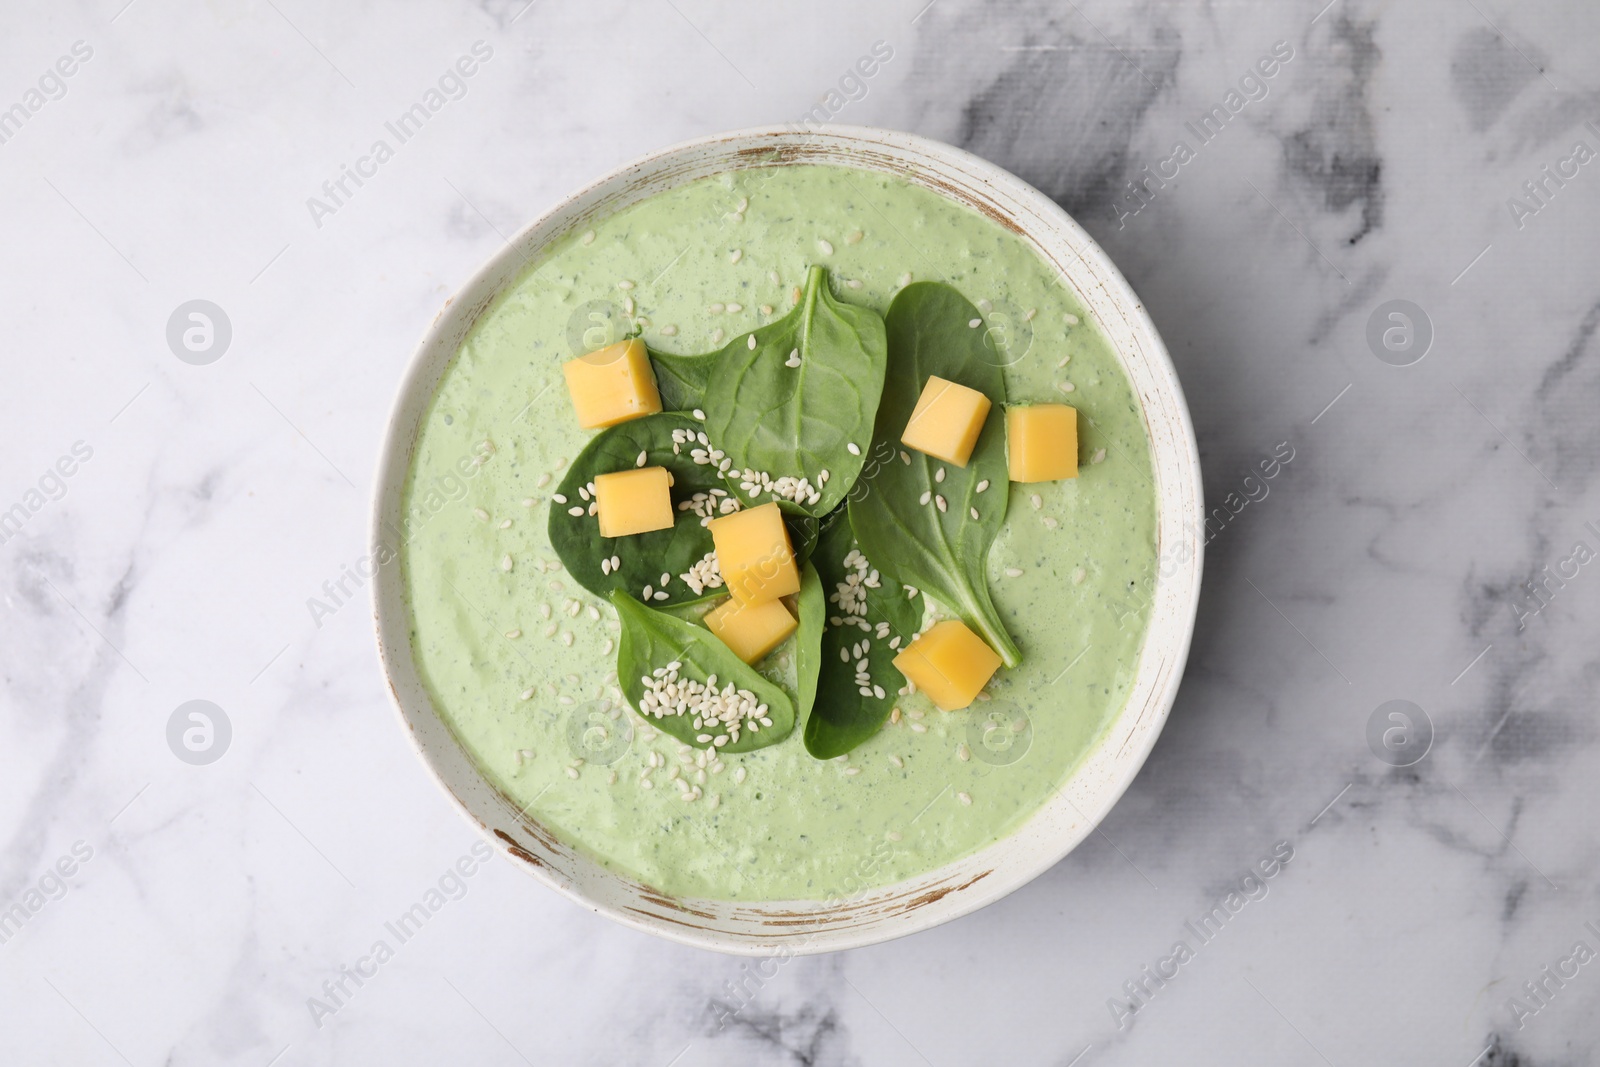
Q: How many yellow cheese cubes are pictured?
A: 7